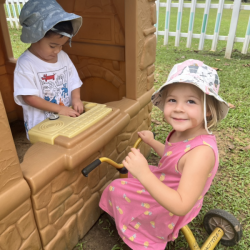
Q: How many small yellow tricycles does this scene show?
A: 1